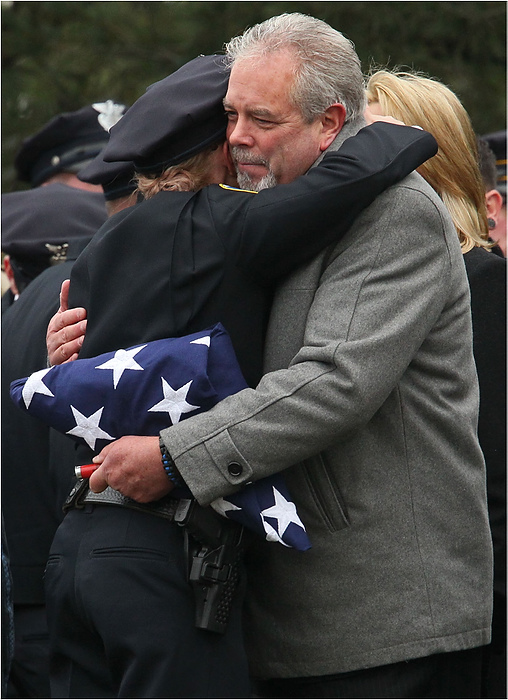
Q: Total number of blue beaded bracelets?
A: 1